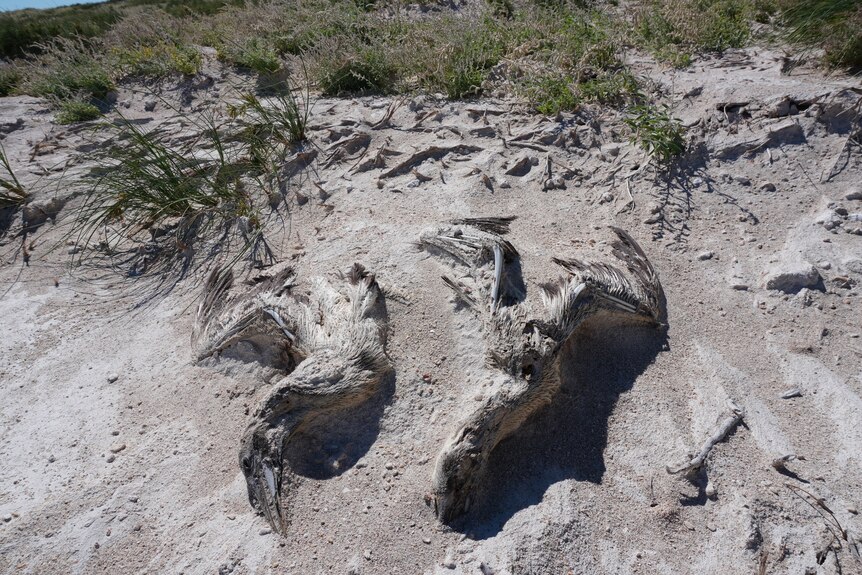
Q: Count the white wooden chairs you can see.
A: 0